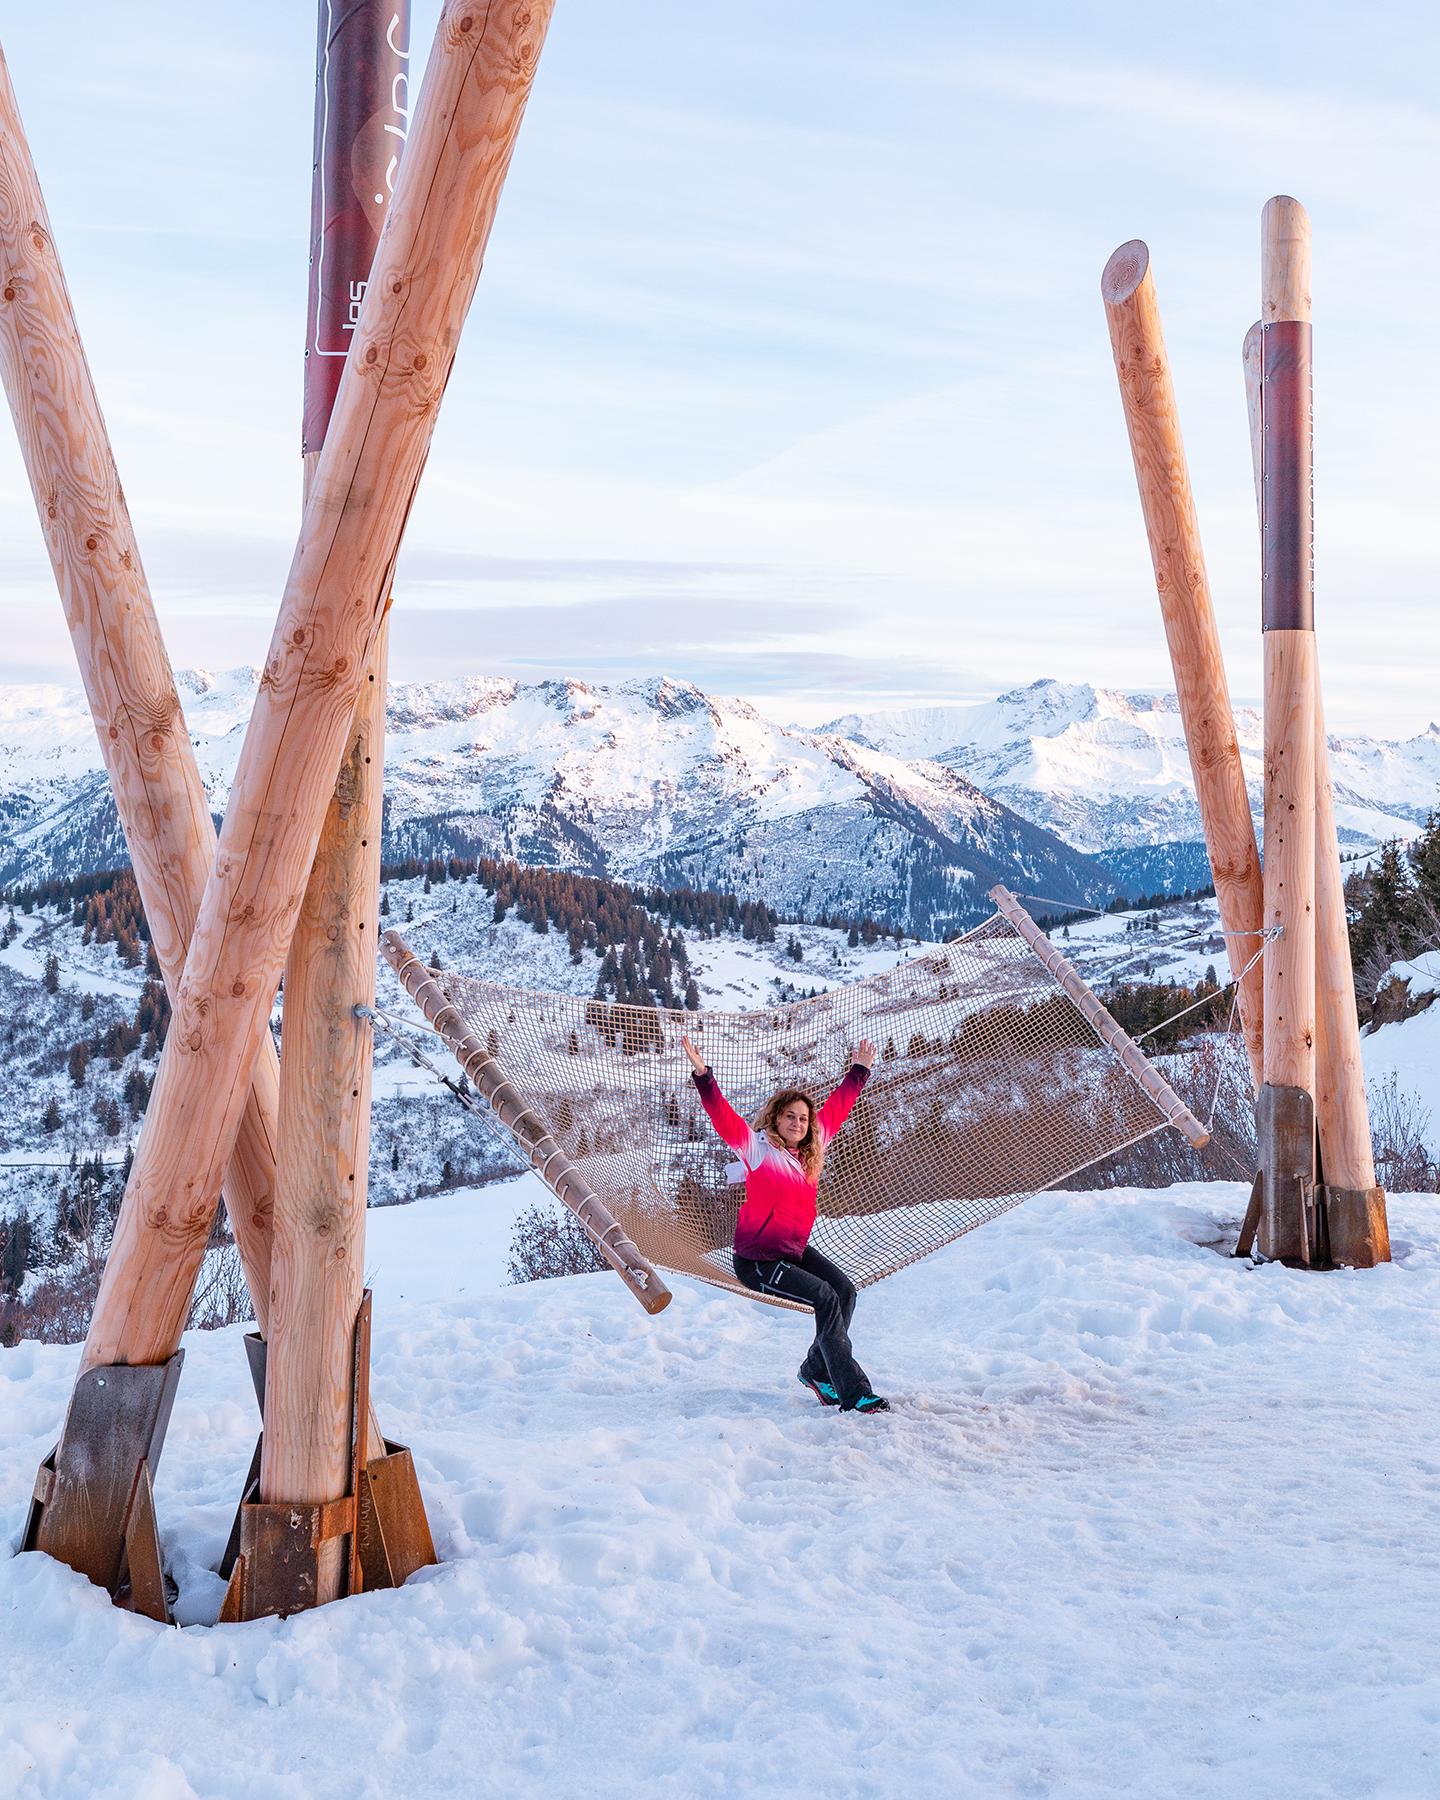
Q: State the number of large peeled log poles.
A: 6